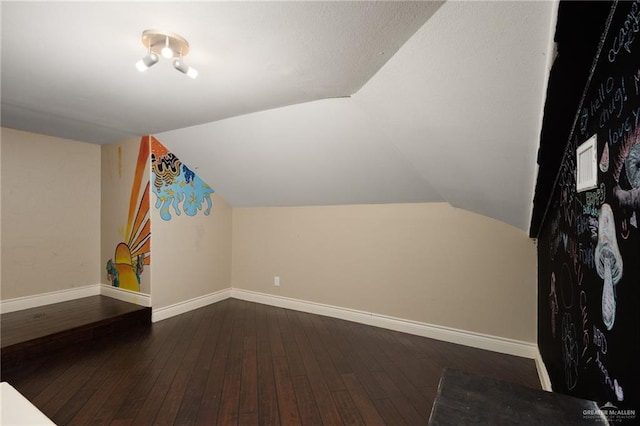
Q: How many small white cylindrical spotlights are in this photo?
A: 3